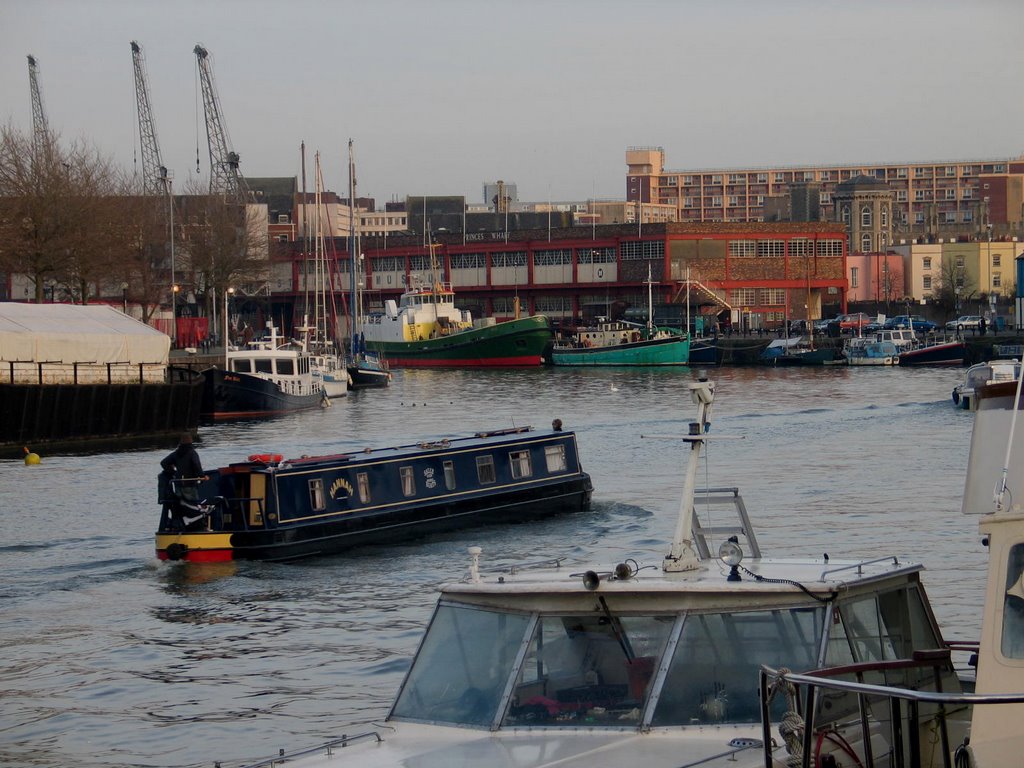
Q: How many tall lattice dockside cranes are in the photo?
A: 3